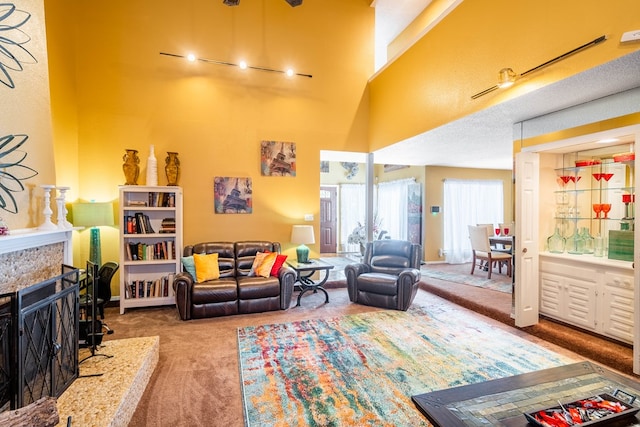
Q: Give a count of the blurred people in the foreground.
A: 0